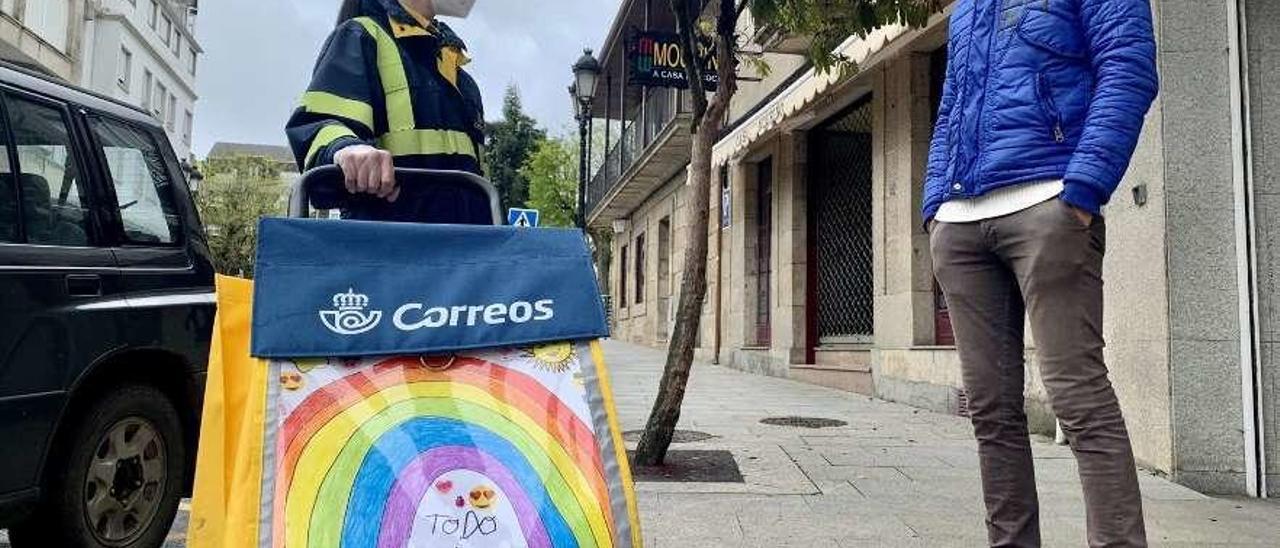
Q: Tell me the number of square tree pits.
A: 1